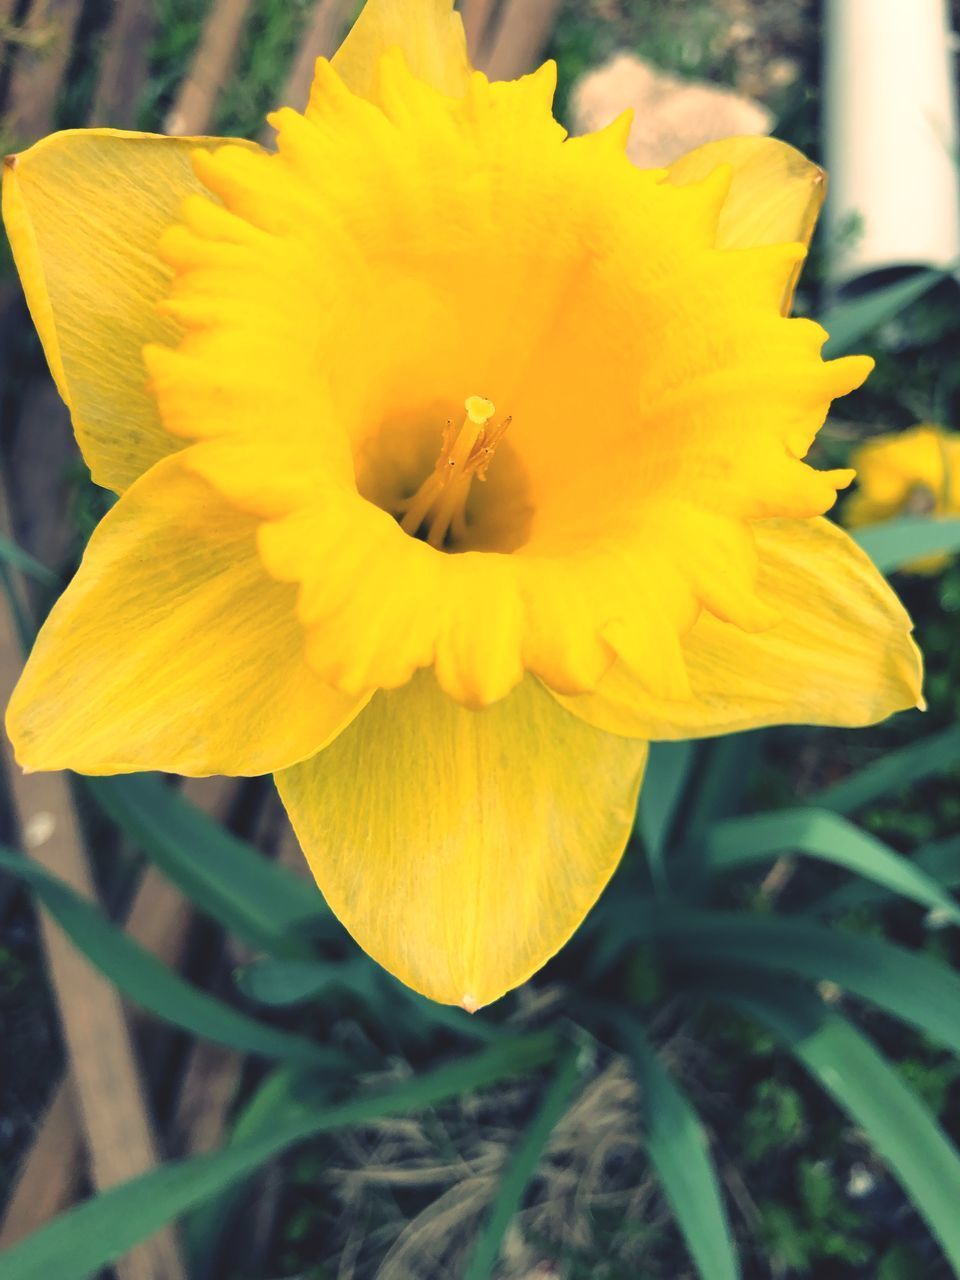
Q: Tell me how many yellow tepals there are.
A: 6